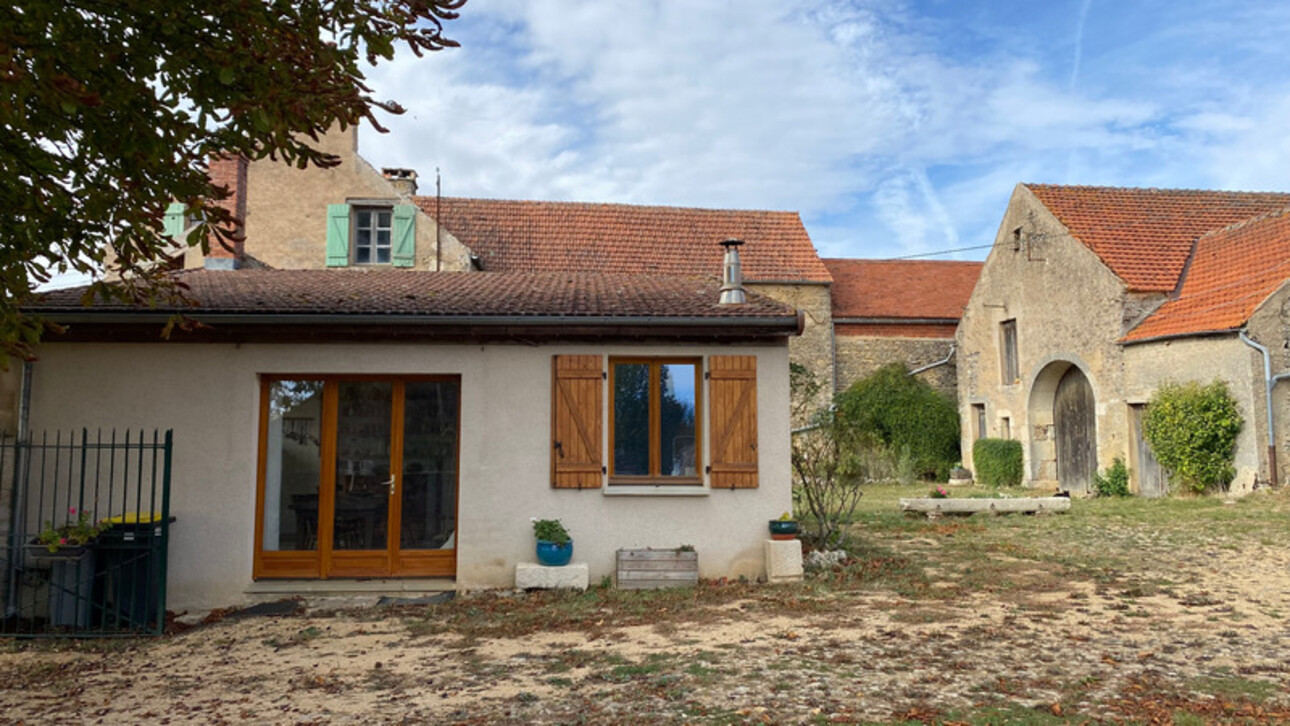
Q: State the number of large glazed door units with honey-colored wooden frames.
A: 1